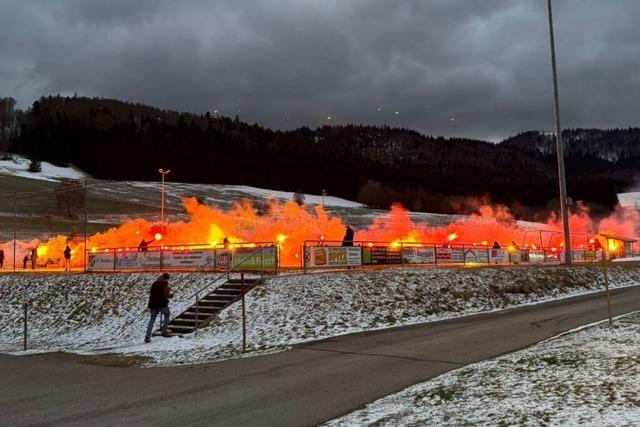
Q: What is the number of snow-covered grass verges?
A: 2